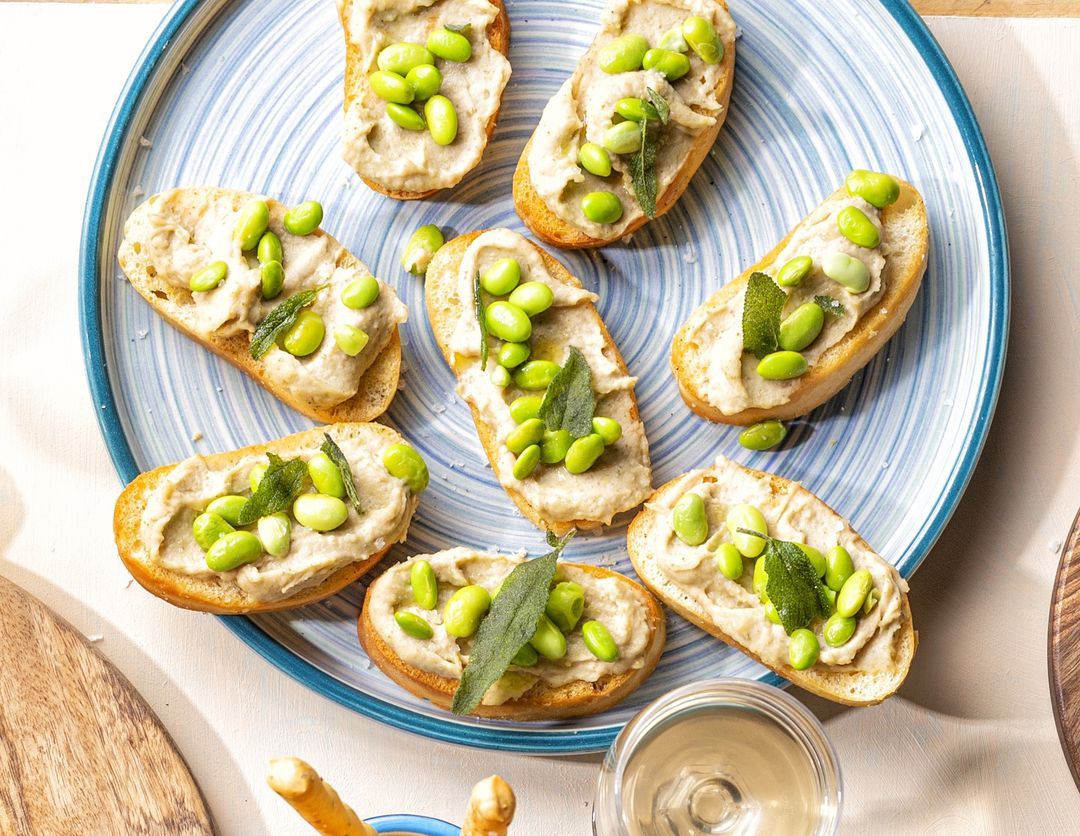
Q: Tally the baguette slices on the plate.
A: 8